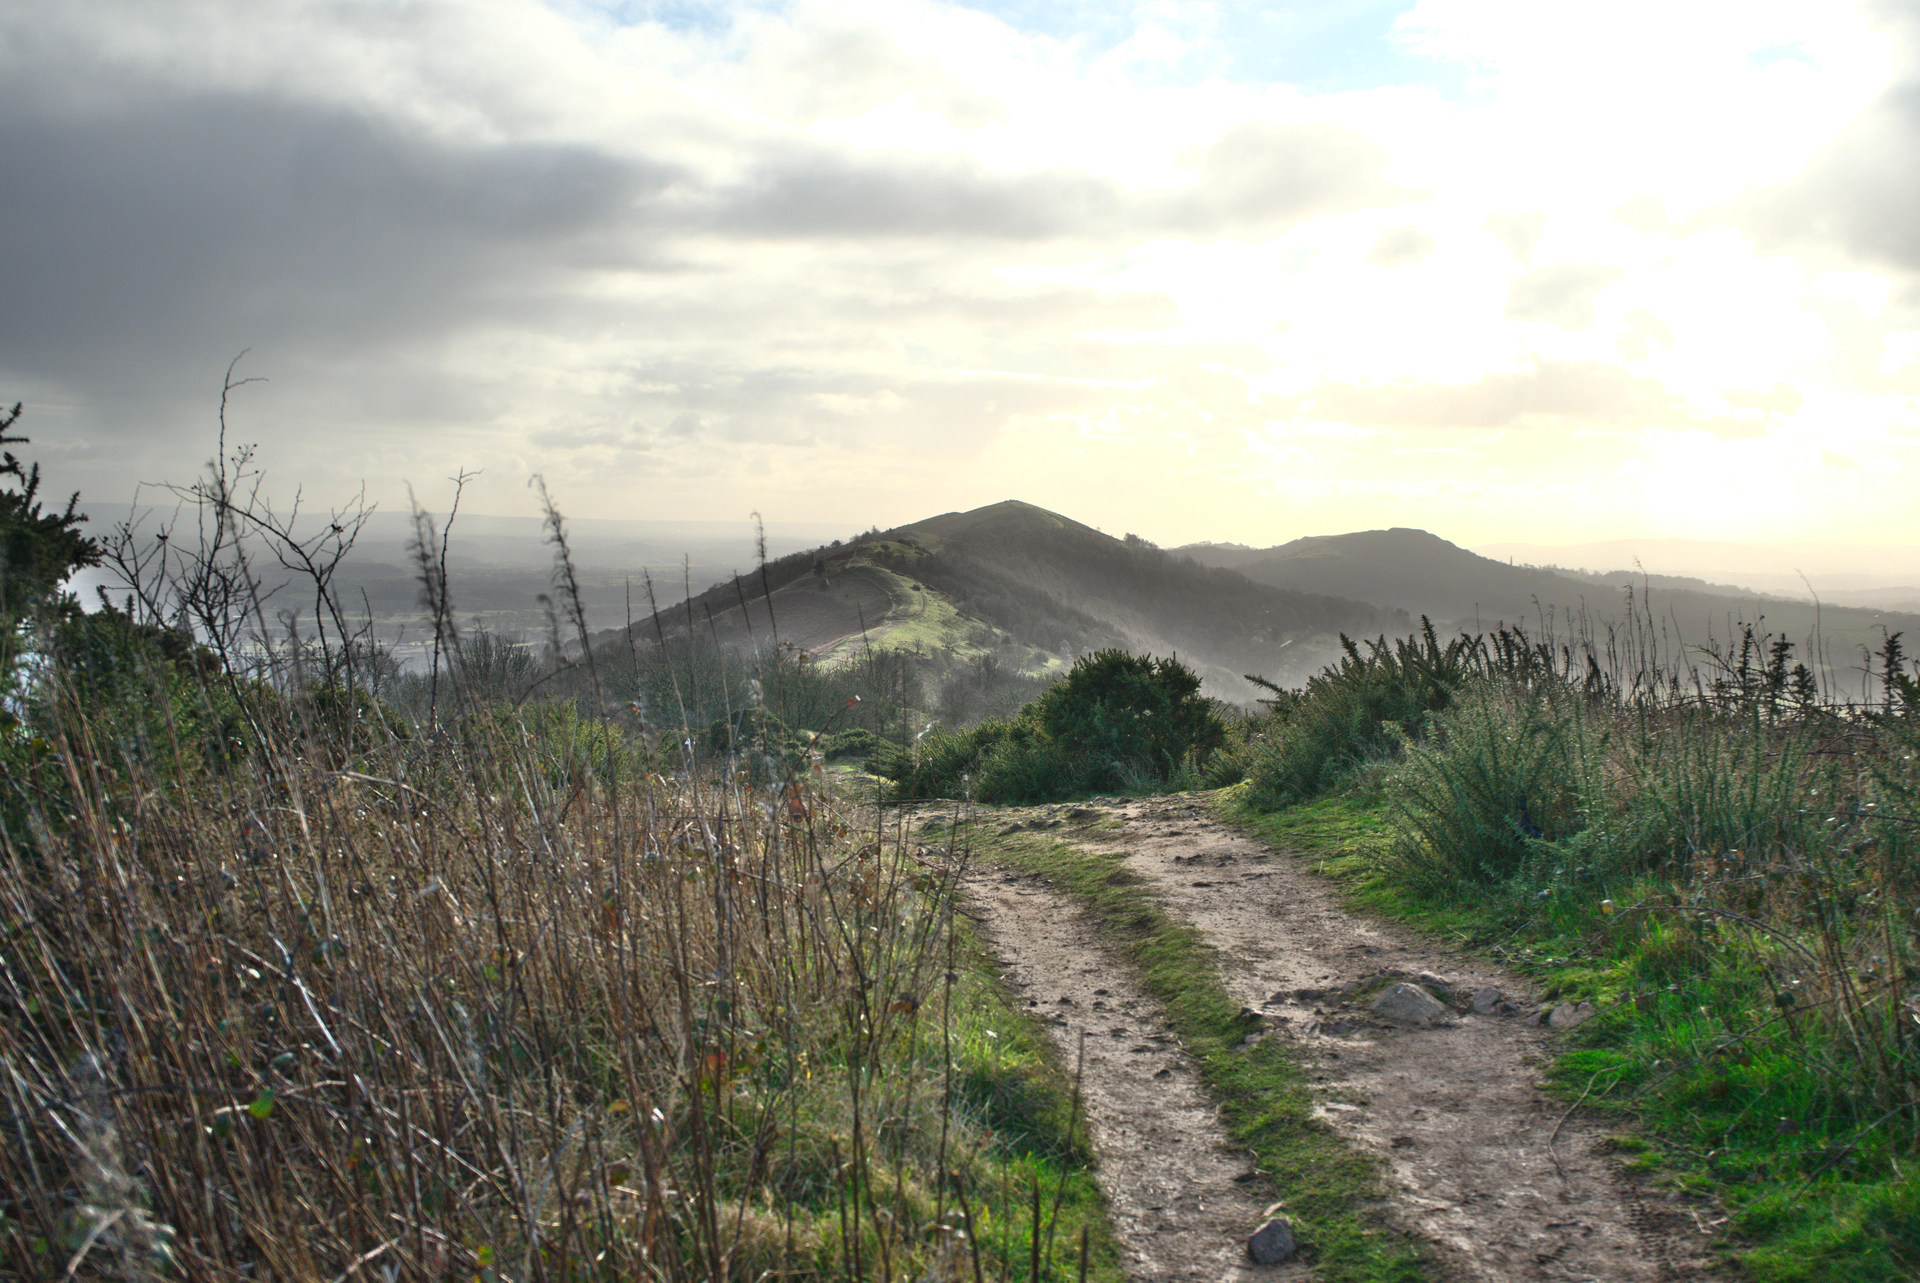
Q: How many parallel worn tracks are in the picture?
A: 2